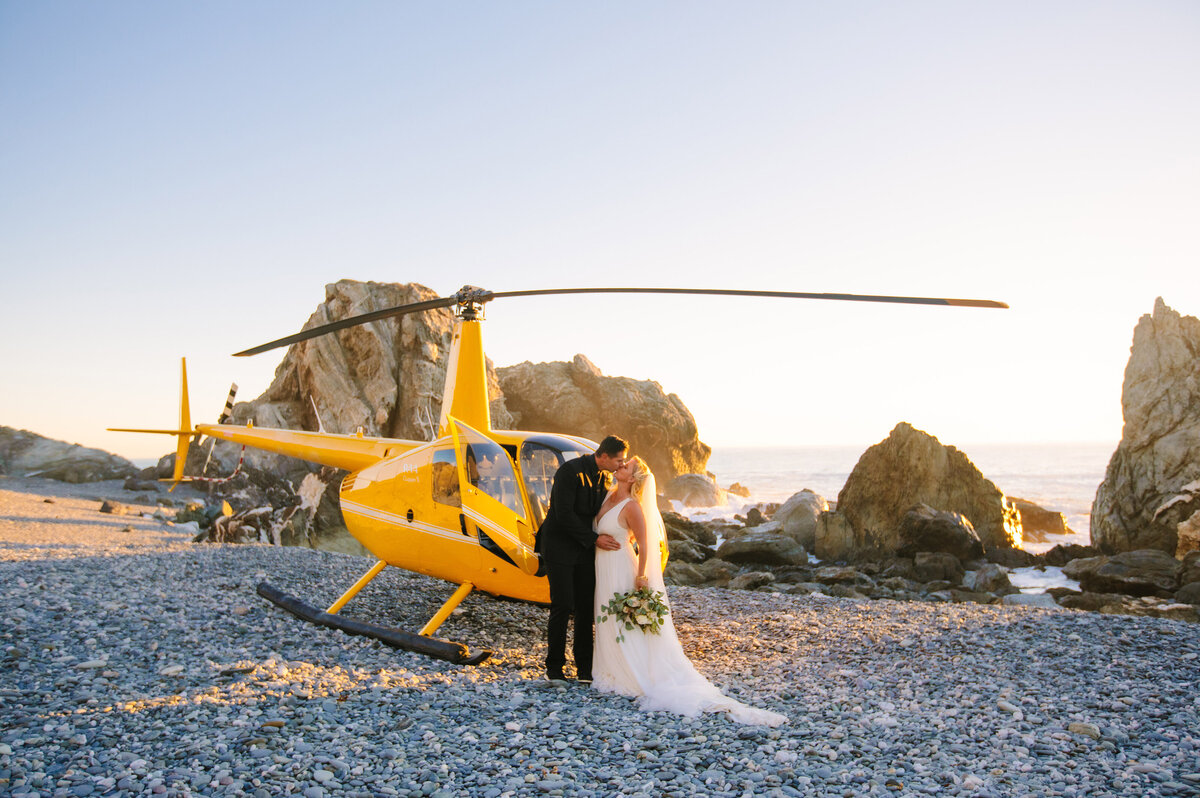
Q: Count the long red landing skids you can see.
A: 0